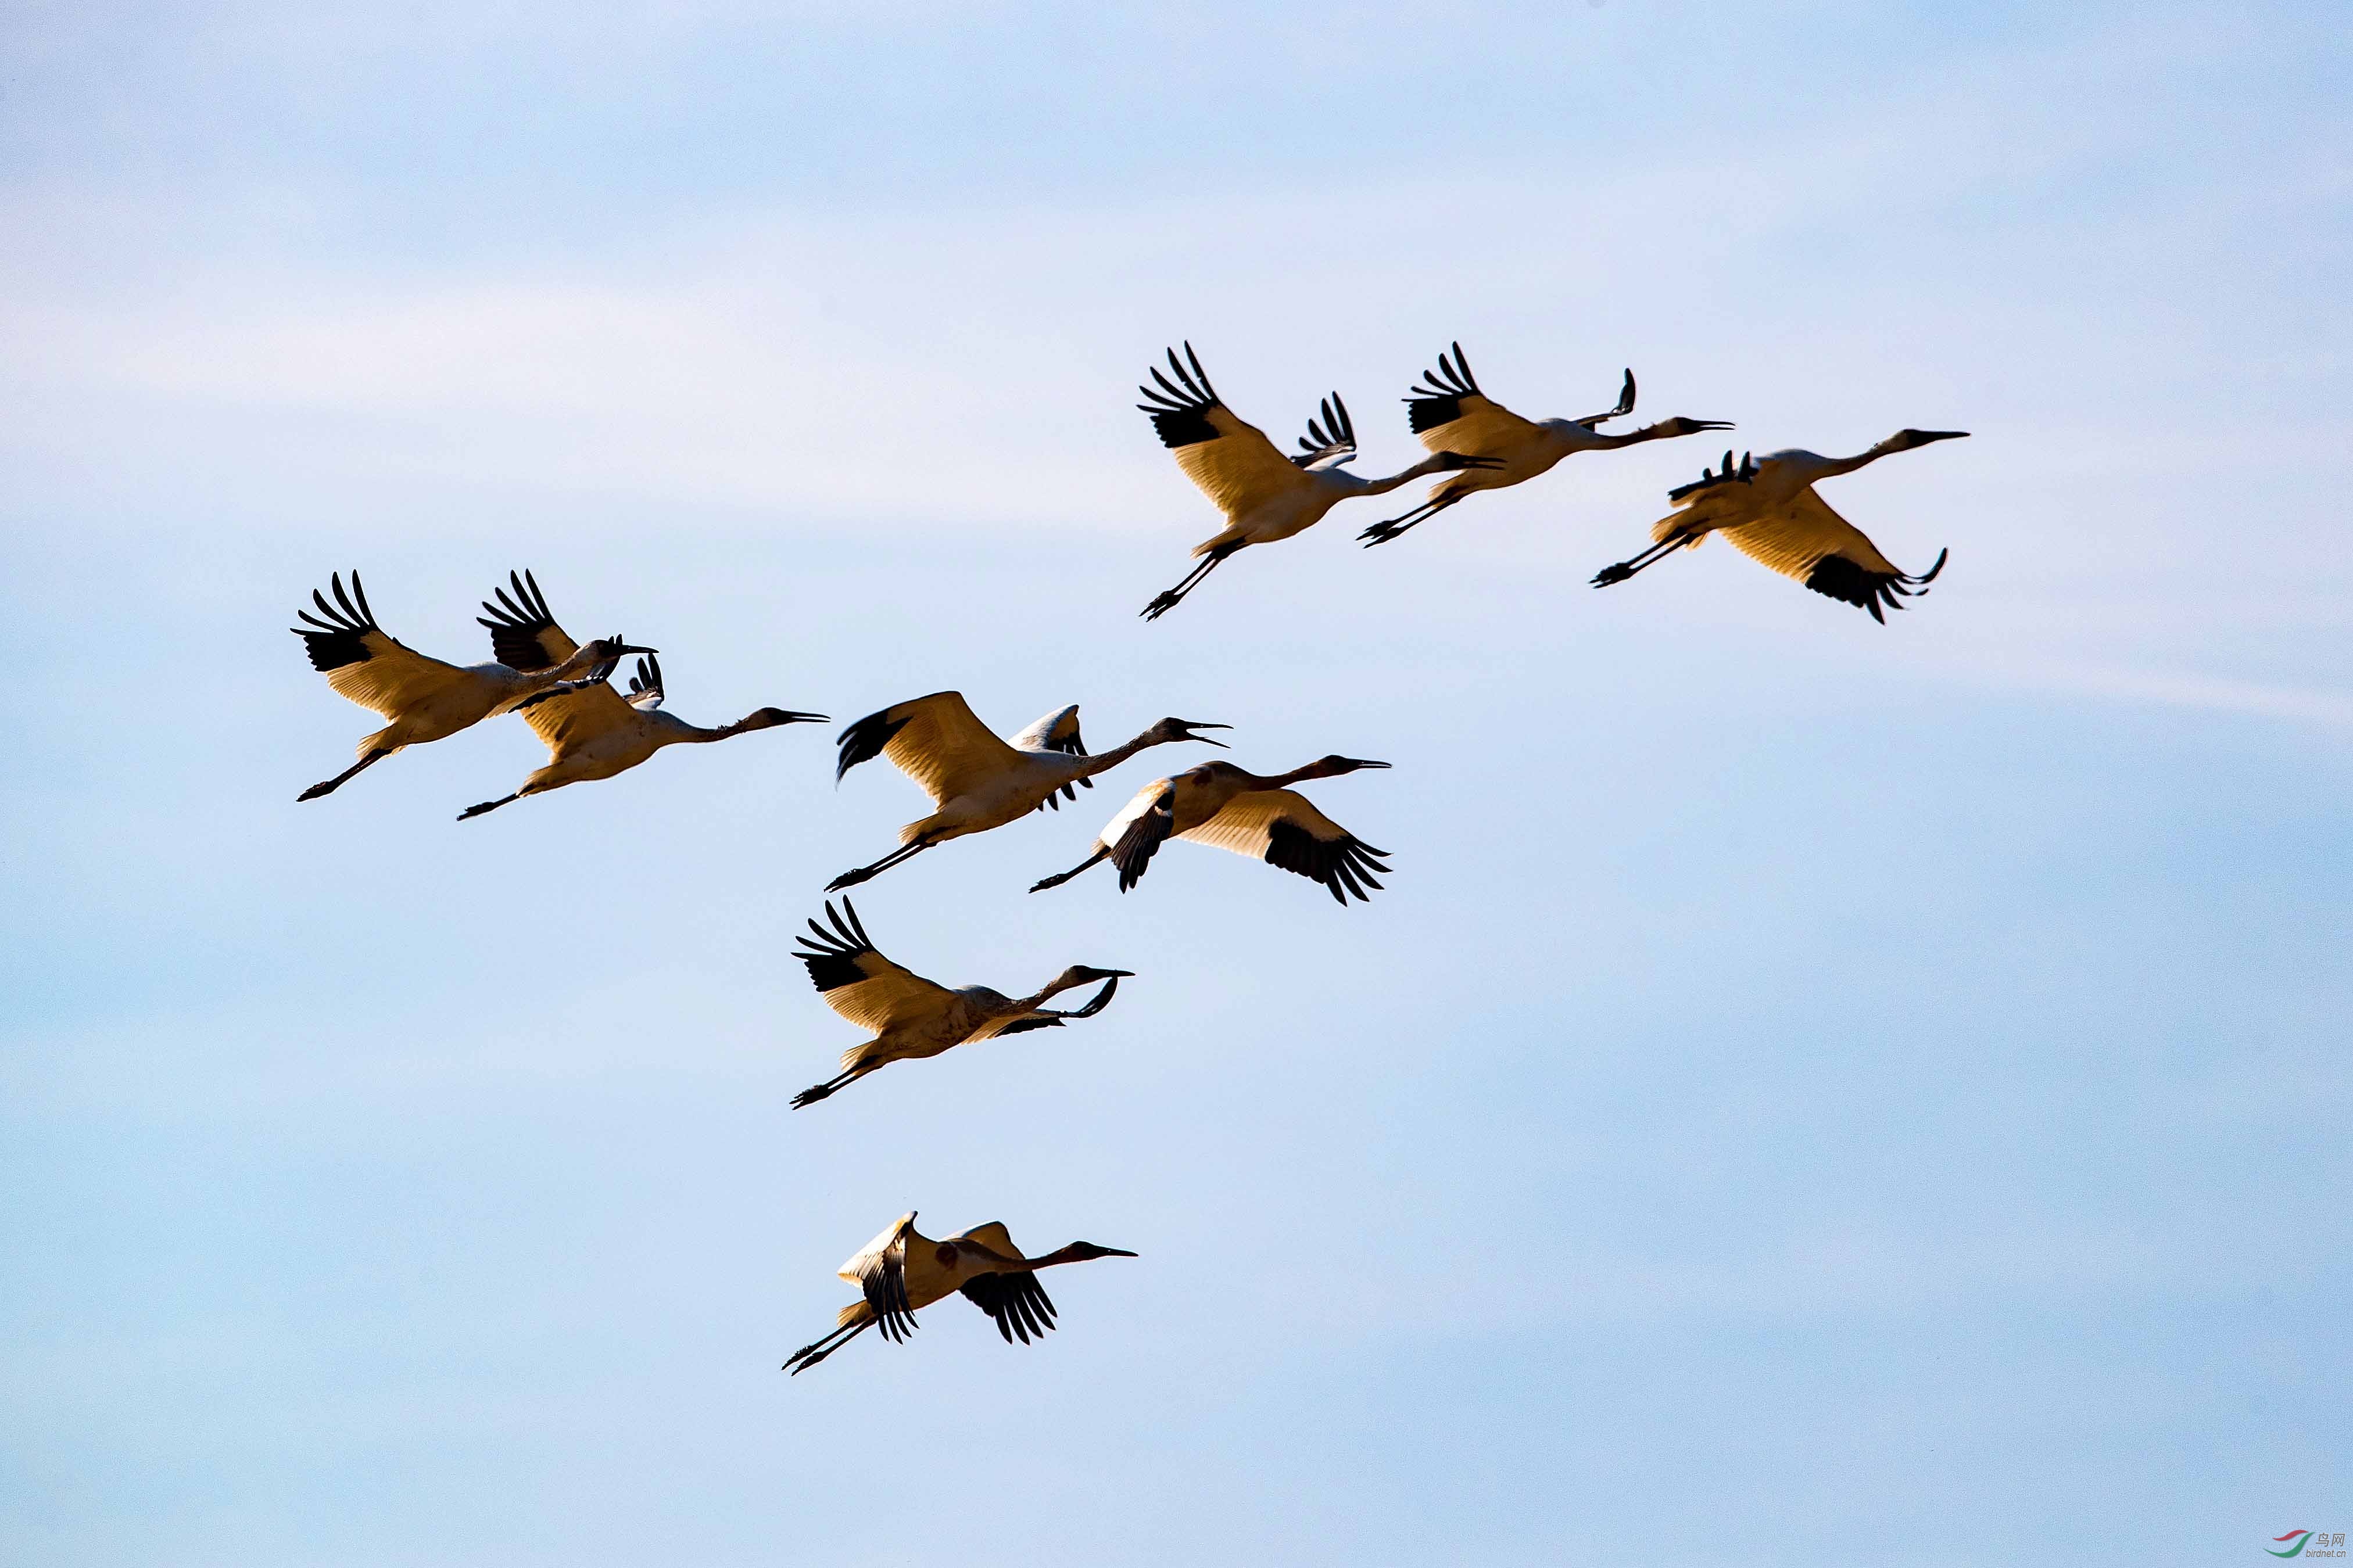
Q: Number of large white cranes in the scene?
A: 9